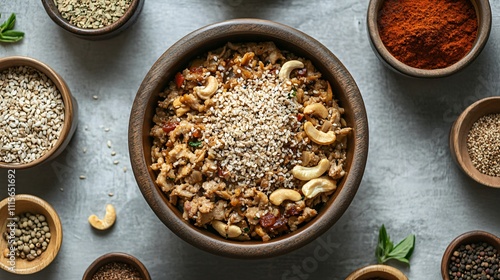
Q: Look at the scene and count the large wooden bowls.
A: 1